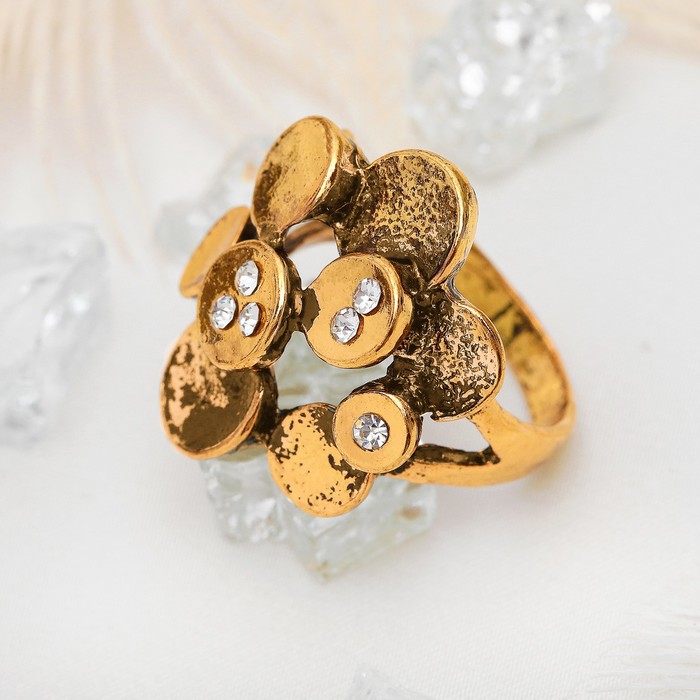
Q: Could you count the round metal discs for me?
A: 9